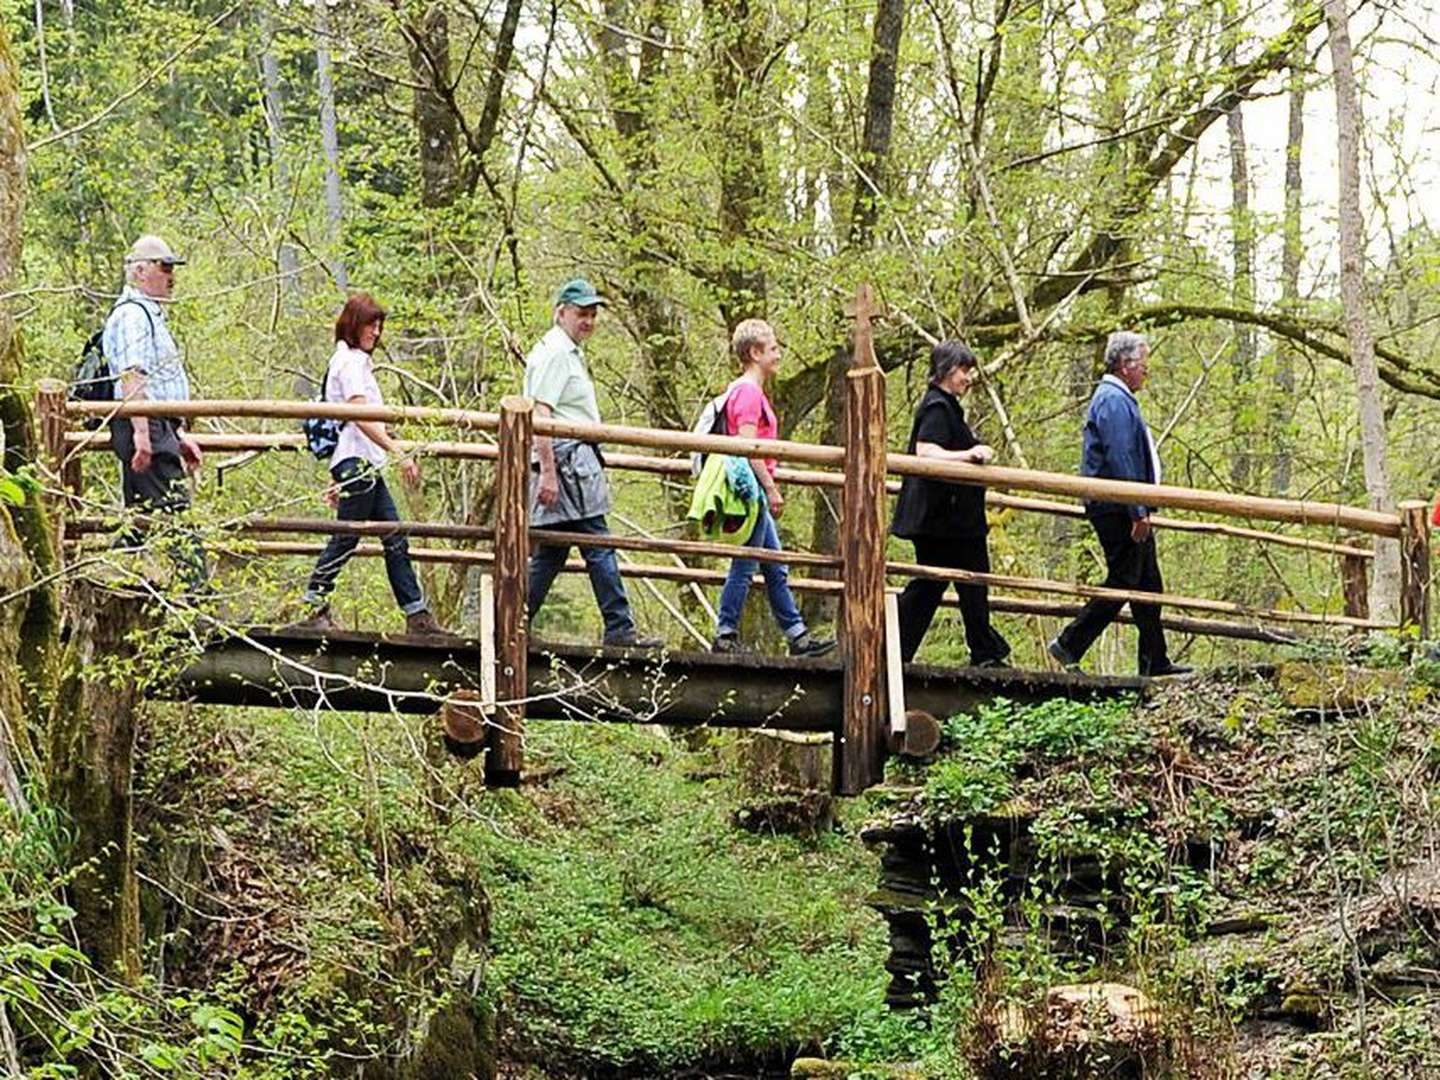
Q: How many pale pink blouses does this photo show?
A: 1